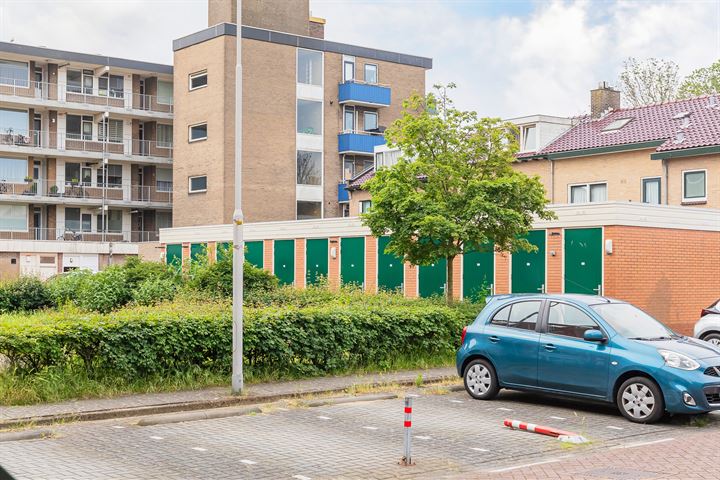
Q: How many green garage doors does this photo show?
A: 12